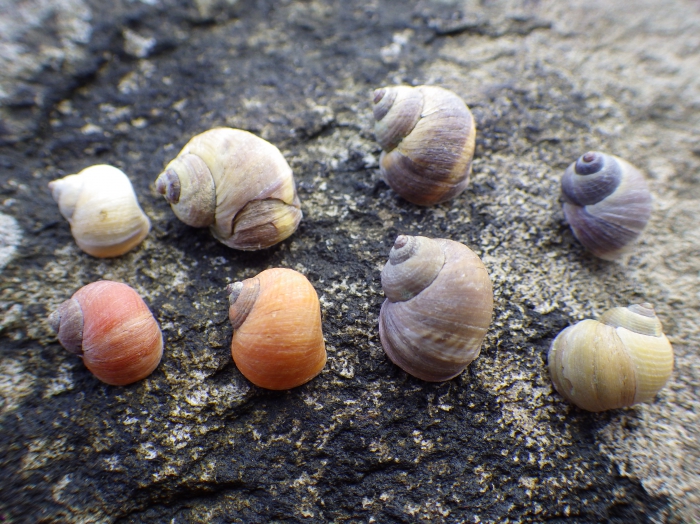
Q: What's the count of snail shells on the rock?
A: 8